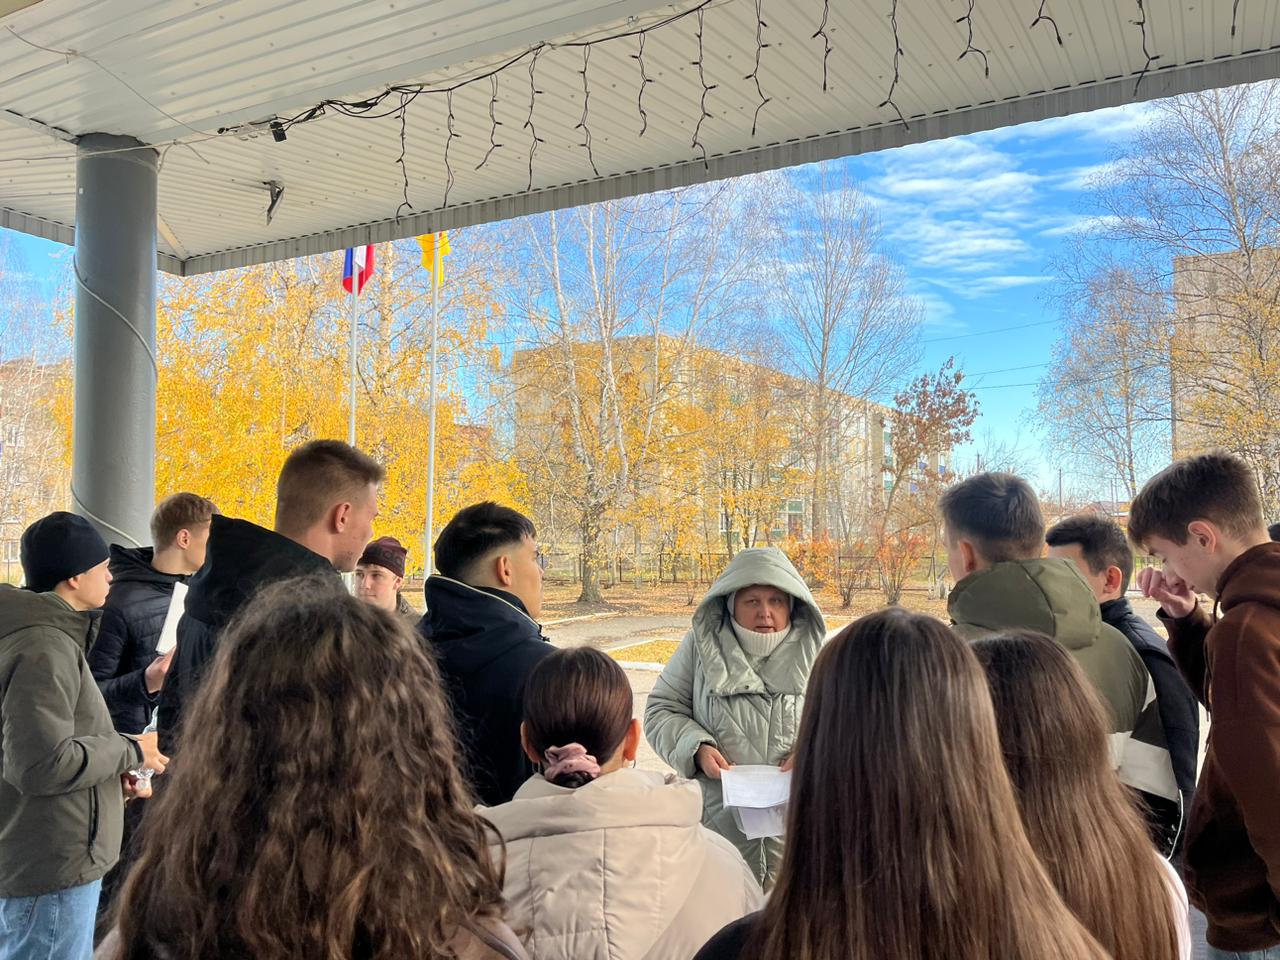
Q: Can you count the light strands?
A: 14